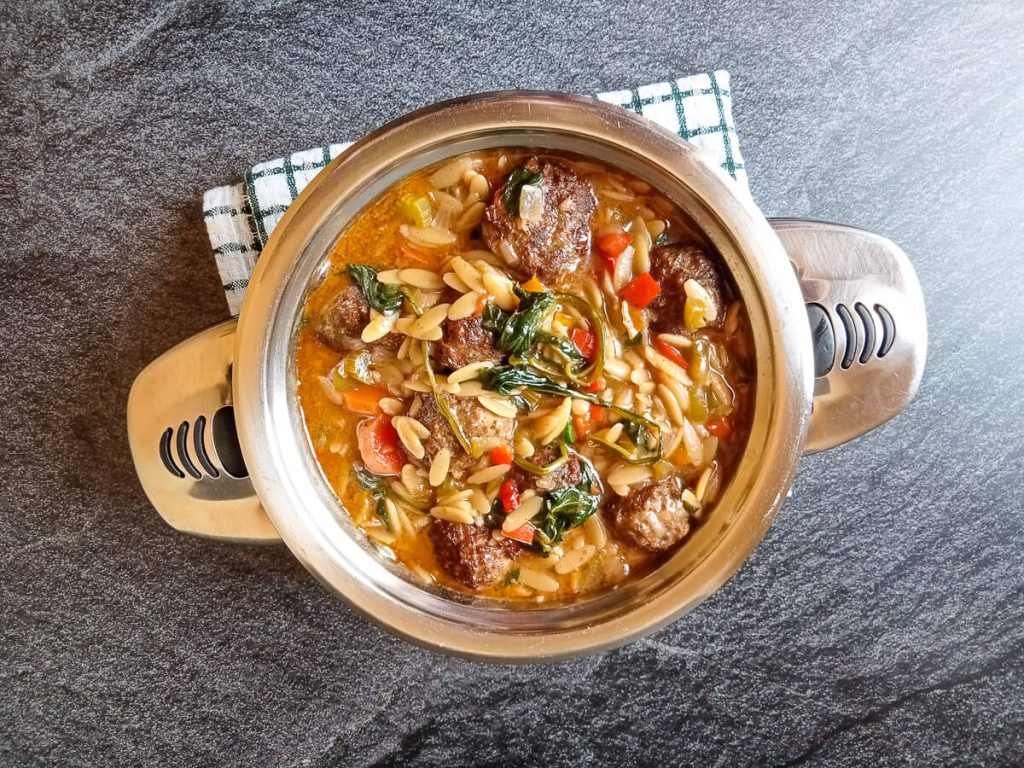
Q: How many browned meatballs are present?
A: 8